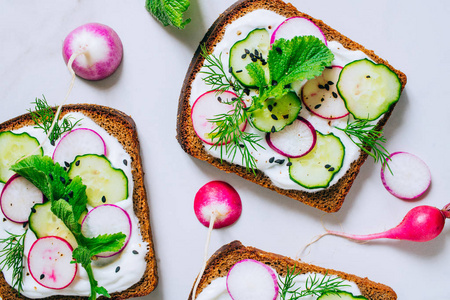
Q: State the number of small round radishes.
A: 3